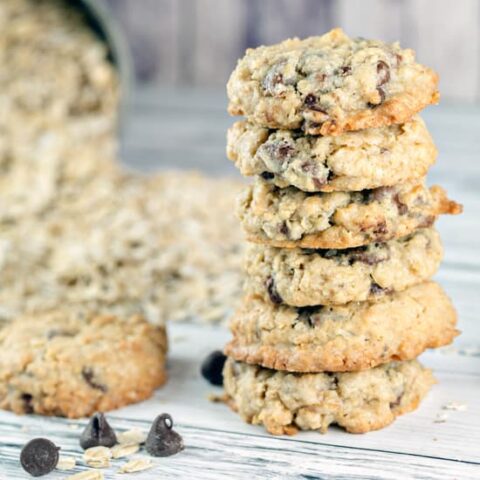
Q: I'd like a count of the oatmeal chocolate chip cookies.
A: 7